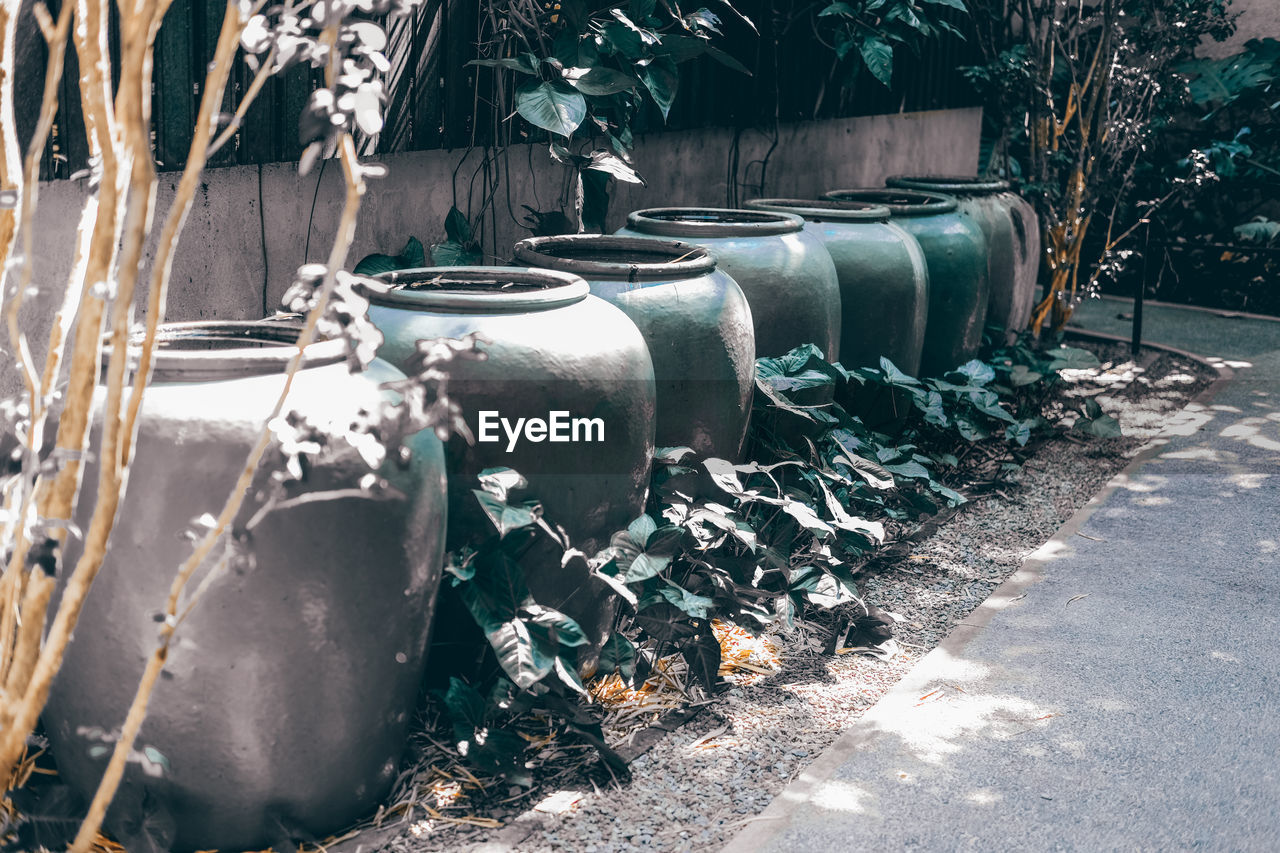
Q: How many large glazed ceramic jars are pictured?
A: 7